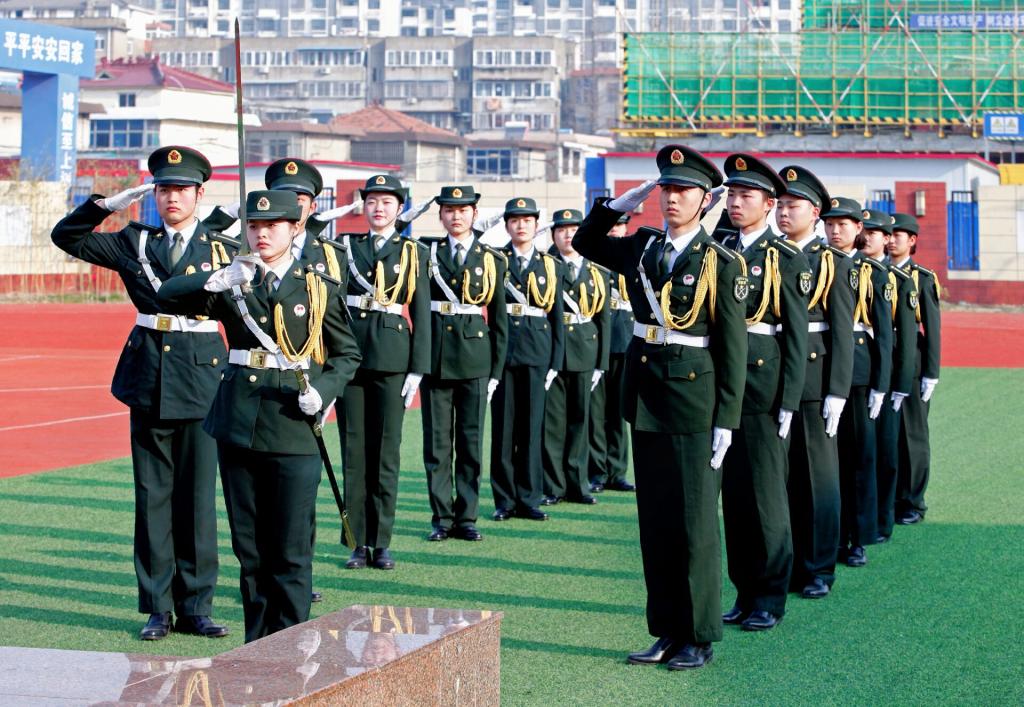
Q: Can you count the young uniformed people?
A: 14